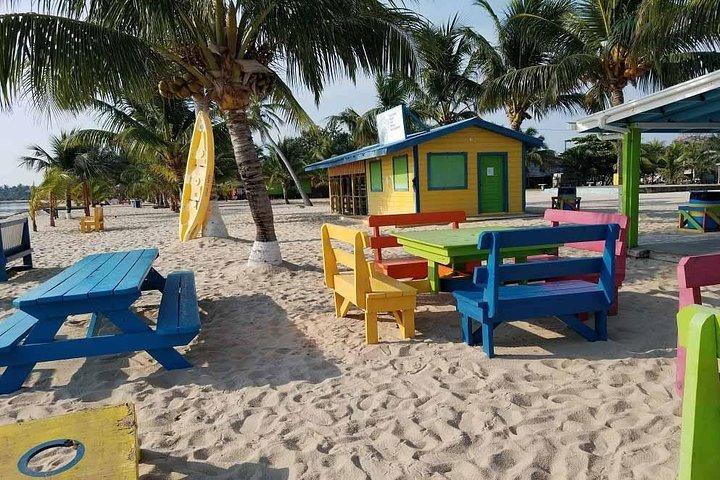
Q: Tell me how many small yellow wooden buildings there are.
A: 1